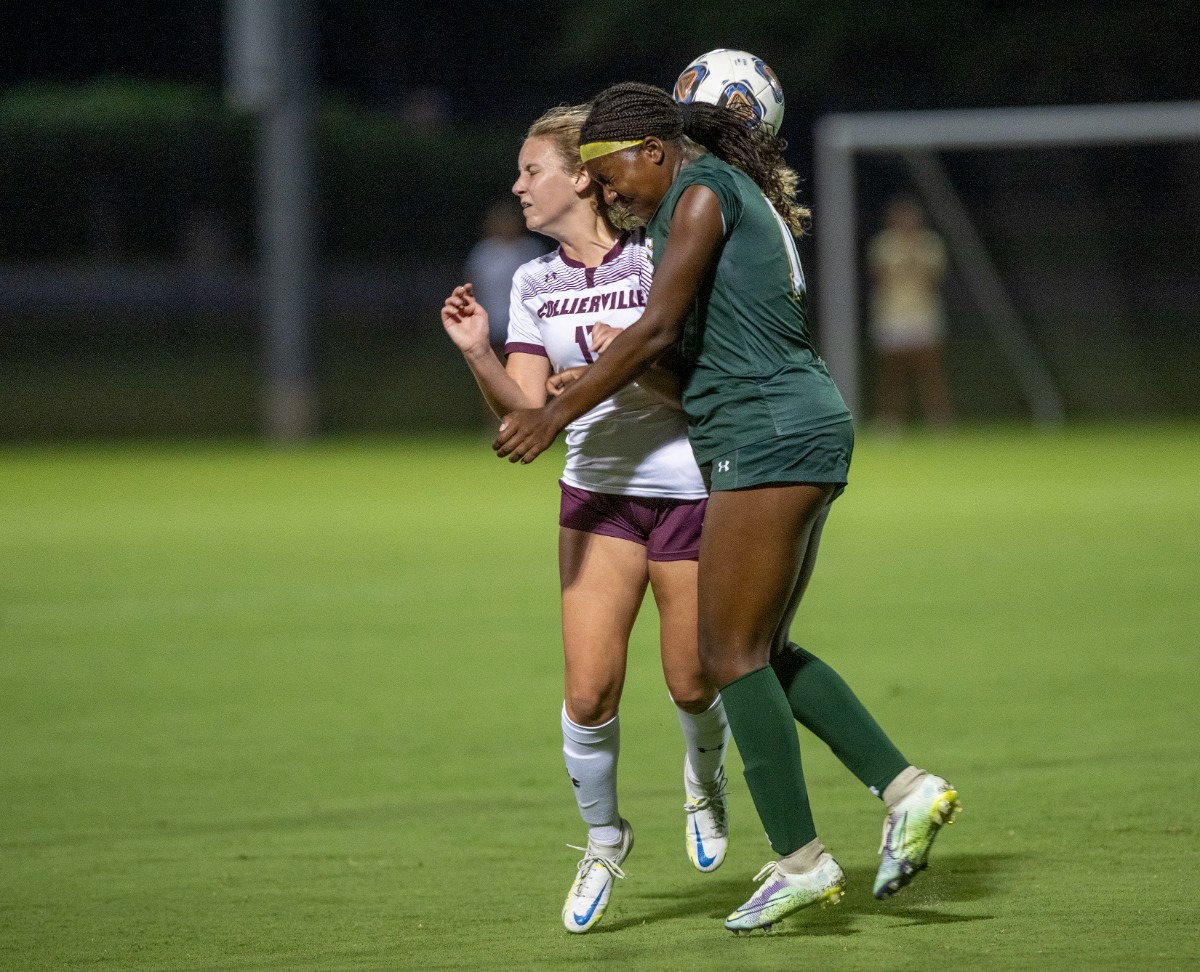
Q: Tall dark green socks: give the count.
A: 2